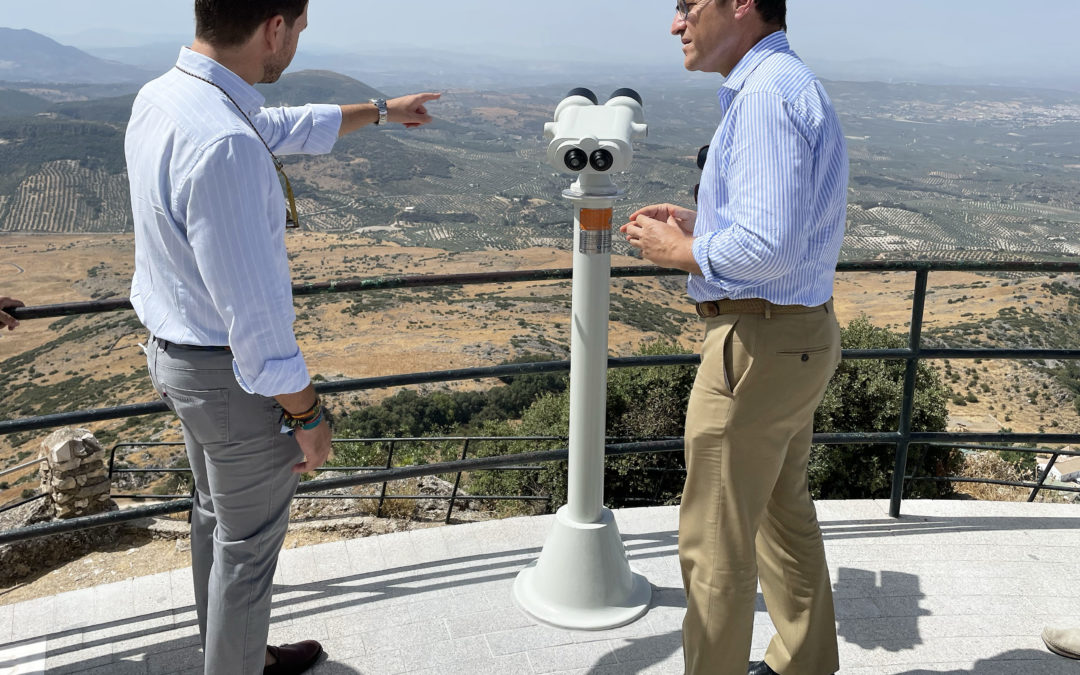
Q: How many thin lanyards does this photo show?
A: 1